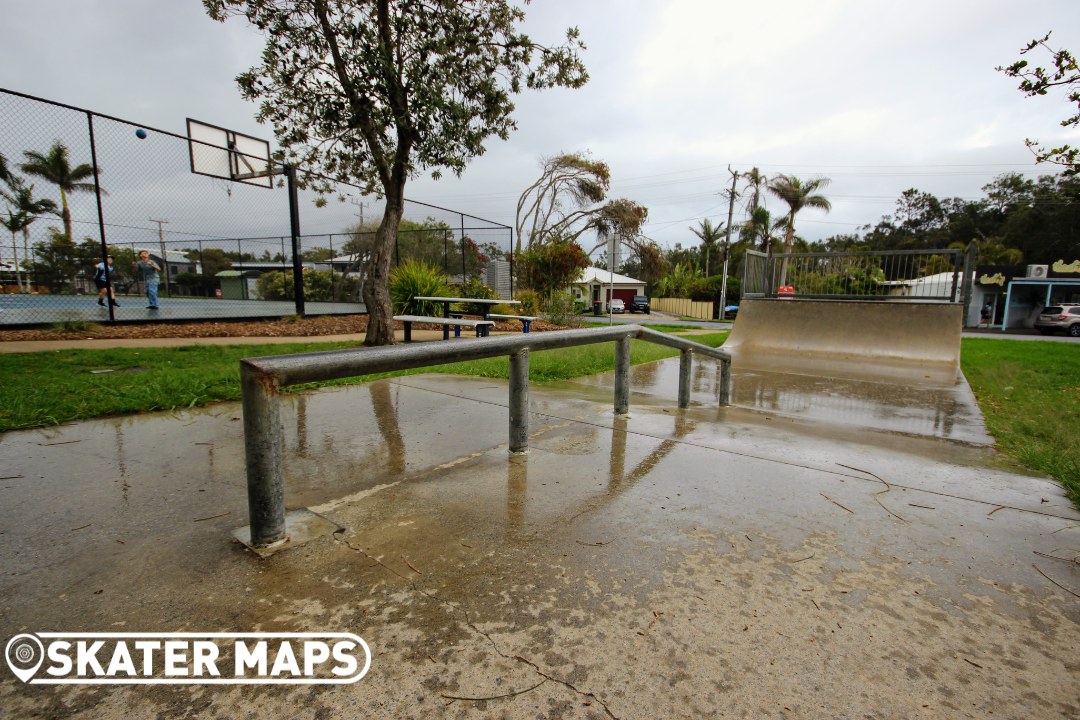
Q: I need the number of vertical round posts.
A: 5